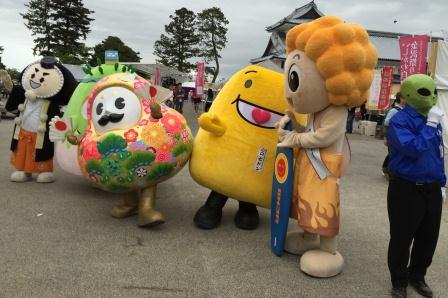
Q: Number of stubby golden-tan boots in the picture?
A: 2